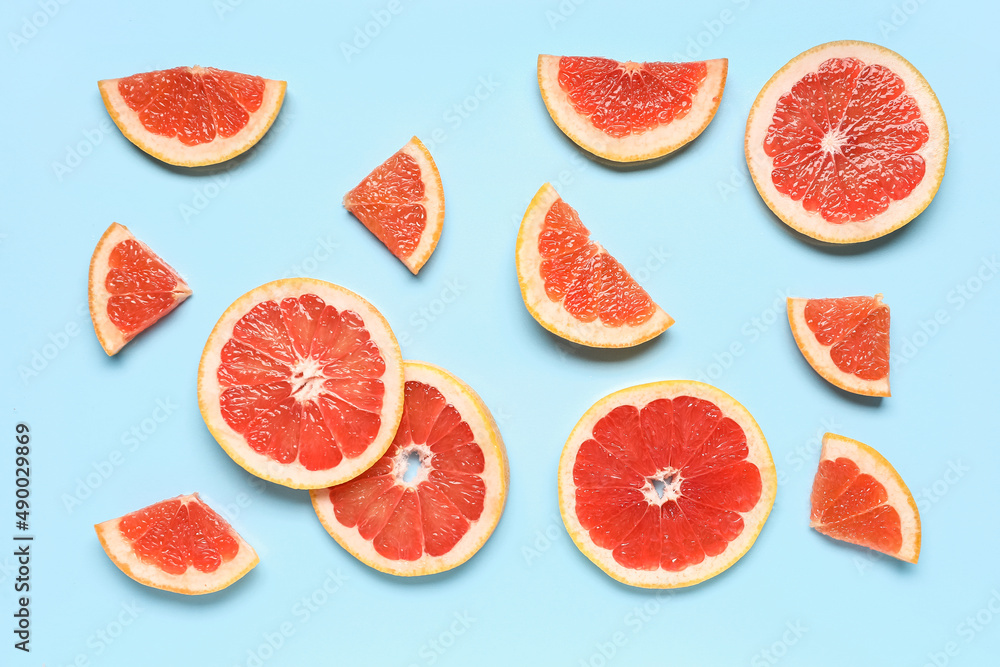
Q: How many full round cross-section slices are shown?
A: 4